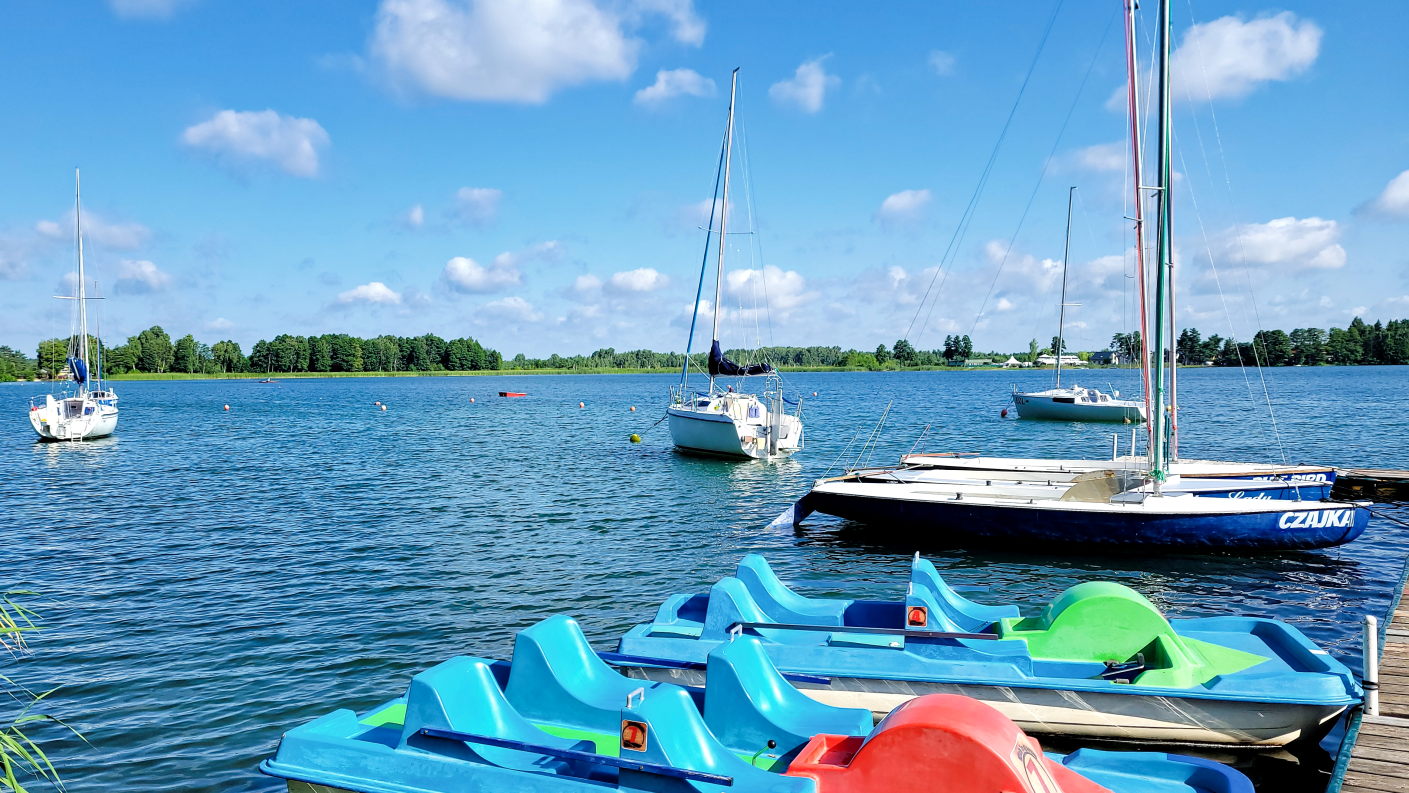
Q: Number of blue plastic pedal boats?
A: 2